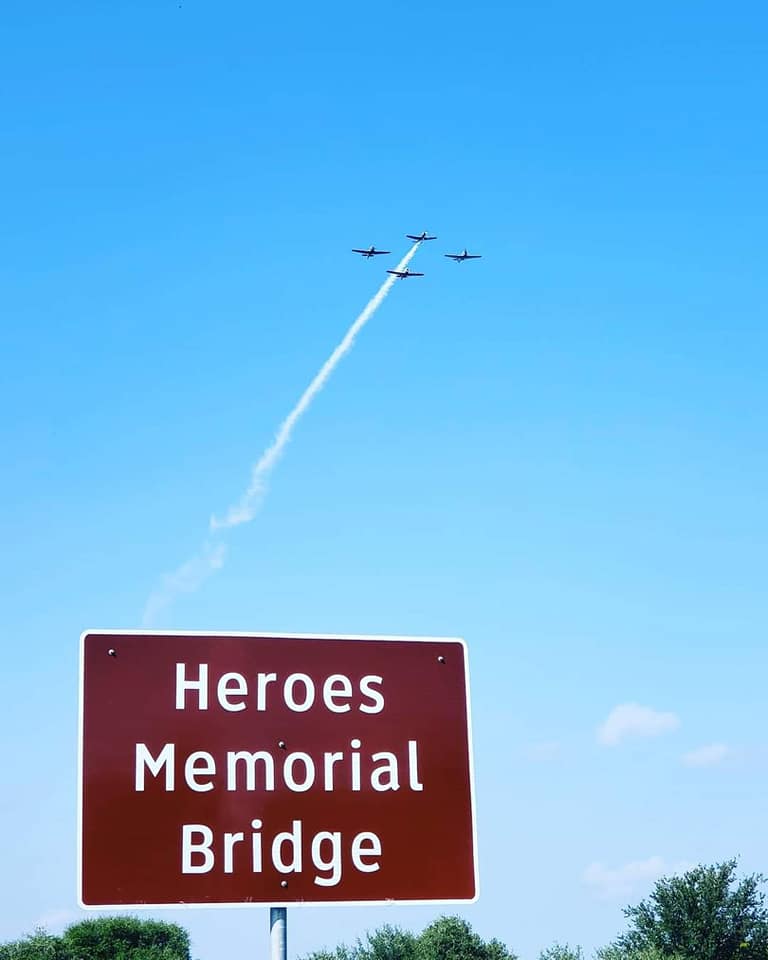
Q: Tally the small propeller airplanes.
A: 4